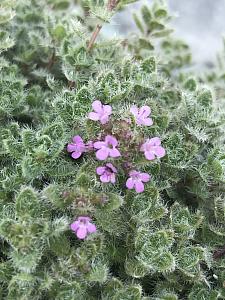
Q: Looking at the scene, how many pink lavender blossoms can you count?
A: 8